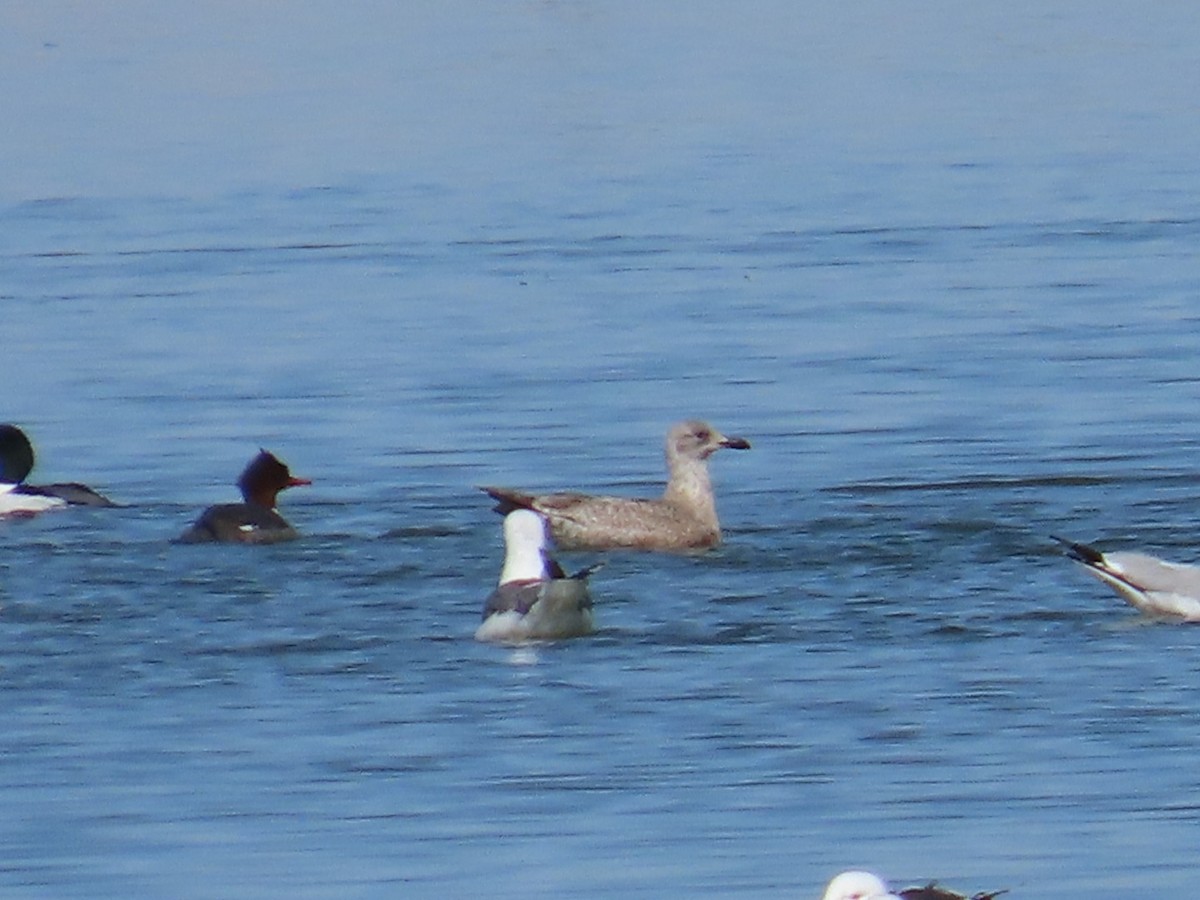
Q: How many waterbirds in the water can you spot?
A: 6